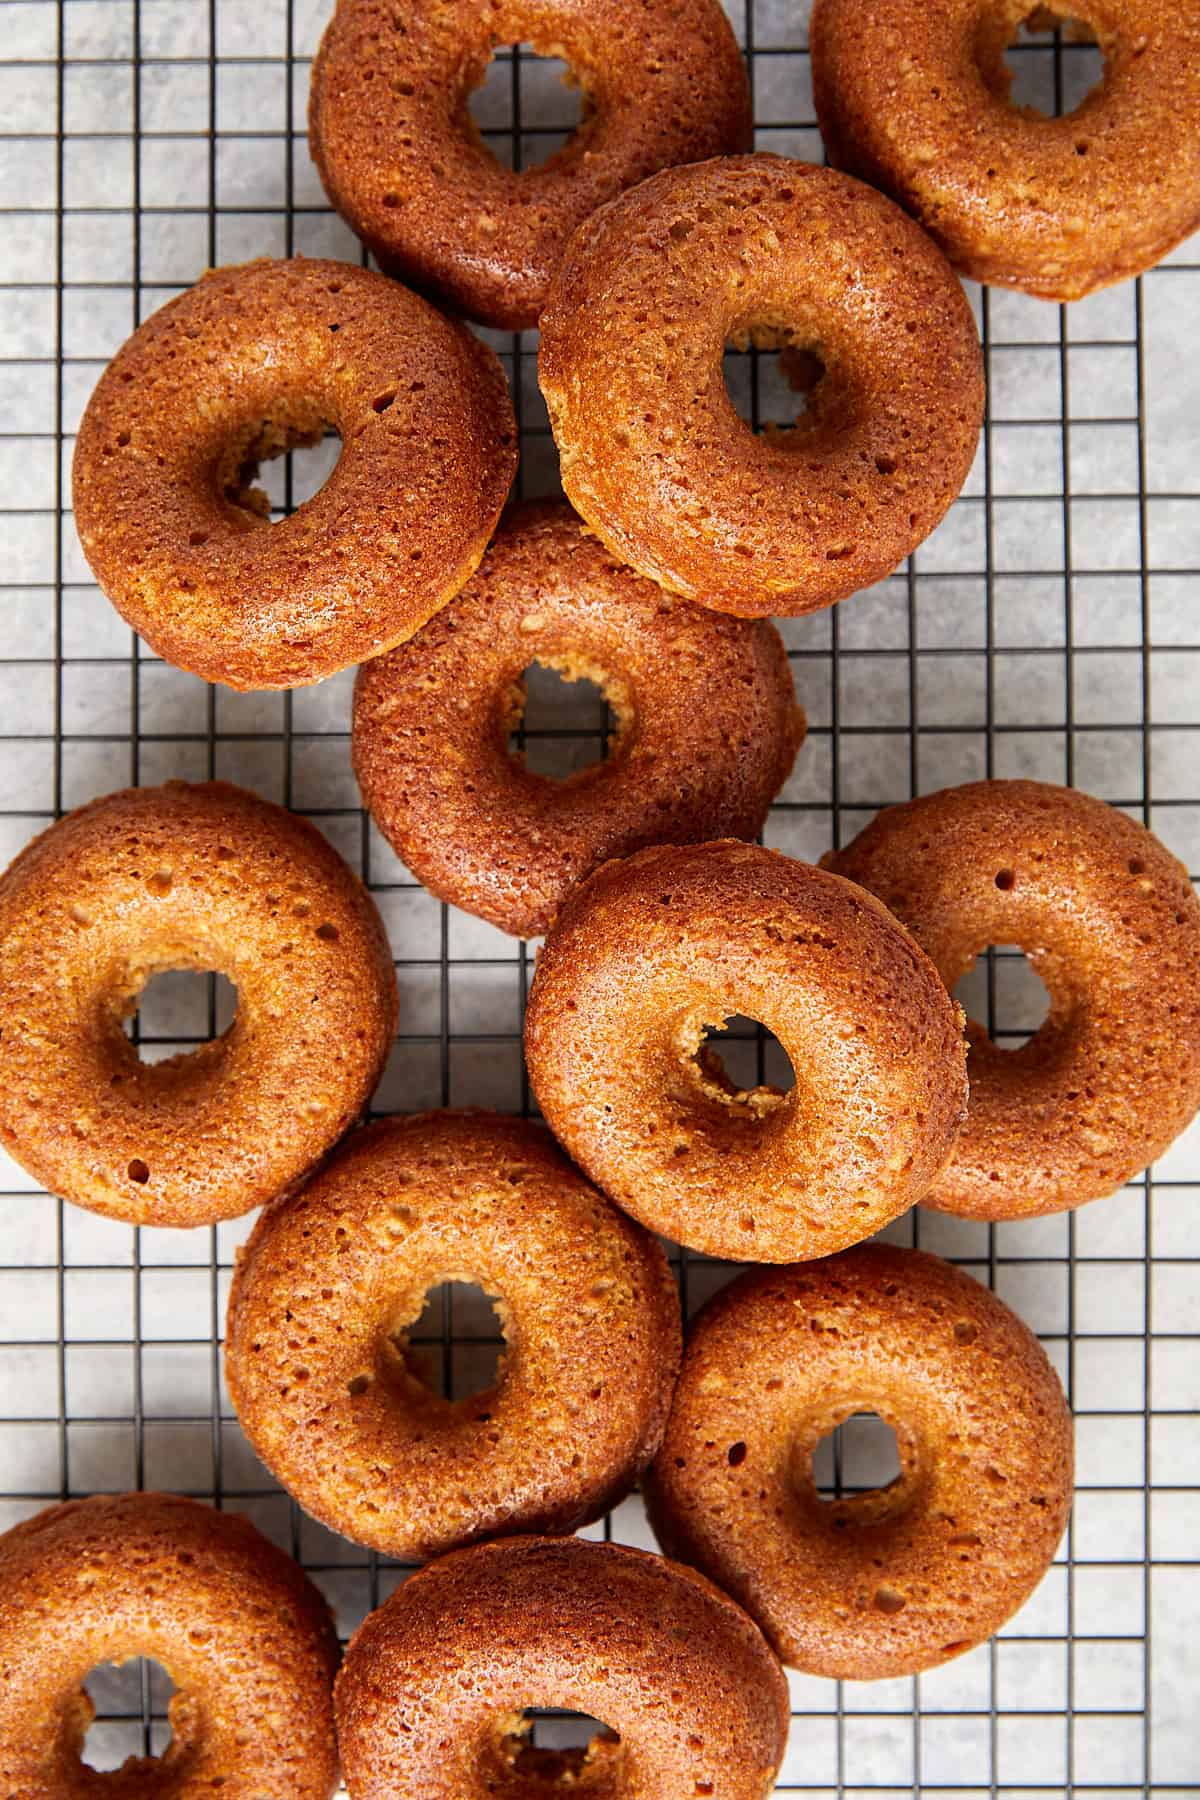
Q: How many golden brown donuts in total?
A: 12